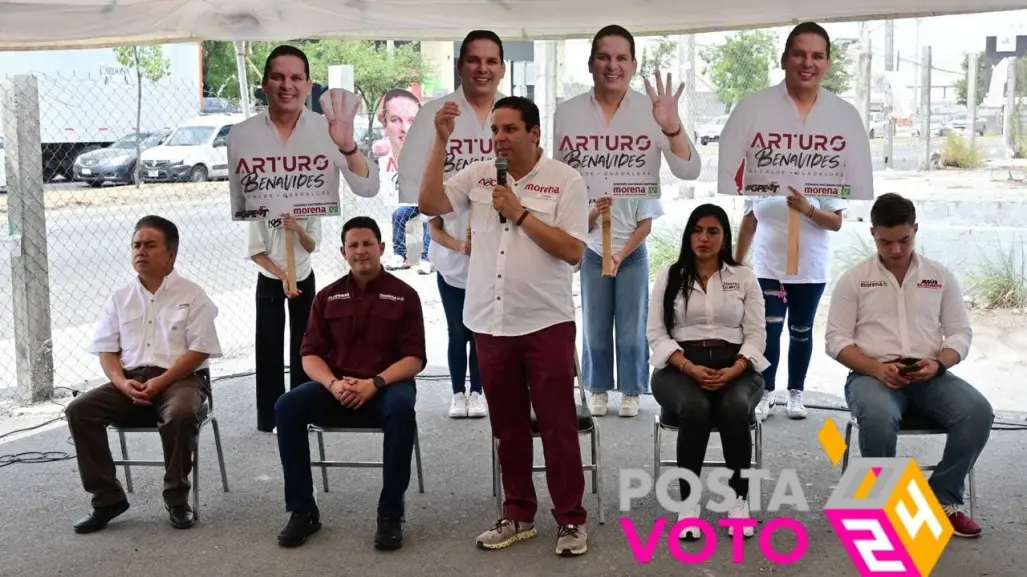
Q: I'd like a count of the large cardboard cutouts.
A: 4